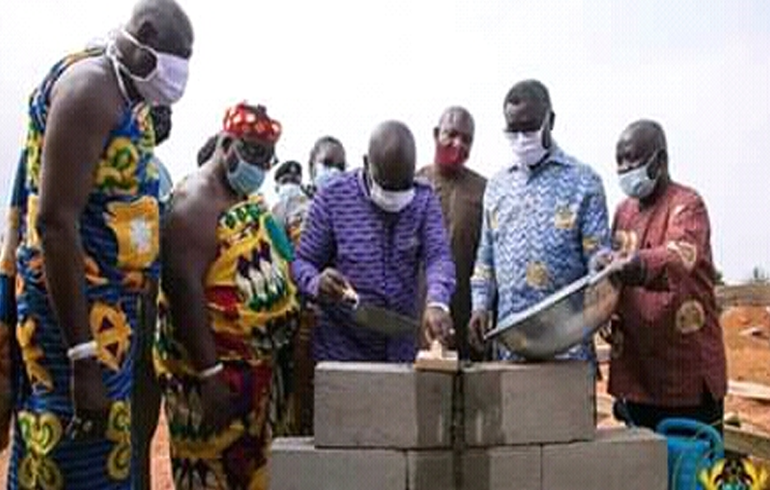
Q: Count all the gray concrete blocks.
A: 5